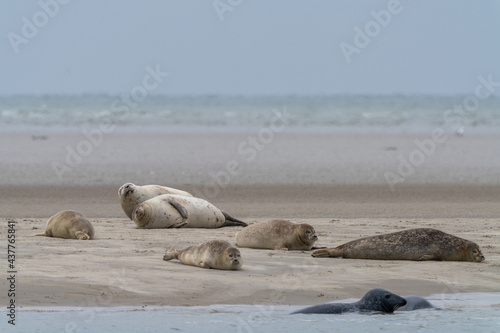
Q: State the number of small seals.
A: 3